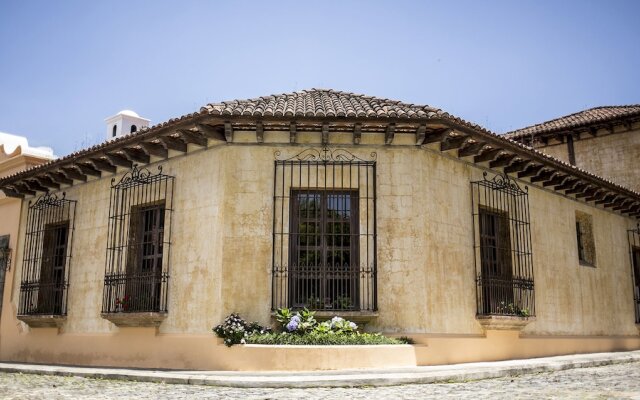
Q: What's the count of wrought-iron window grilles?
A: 5